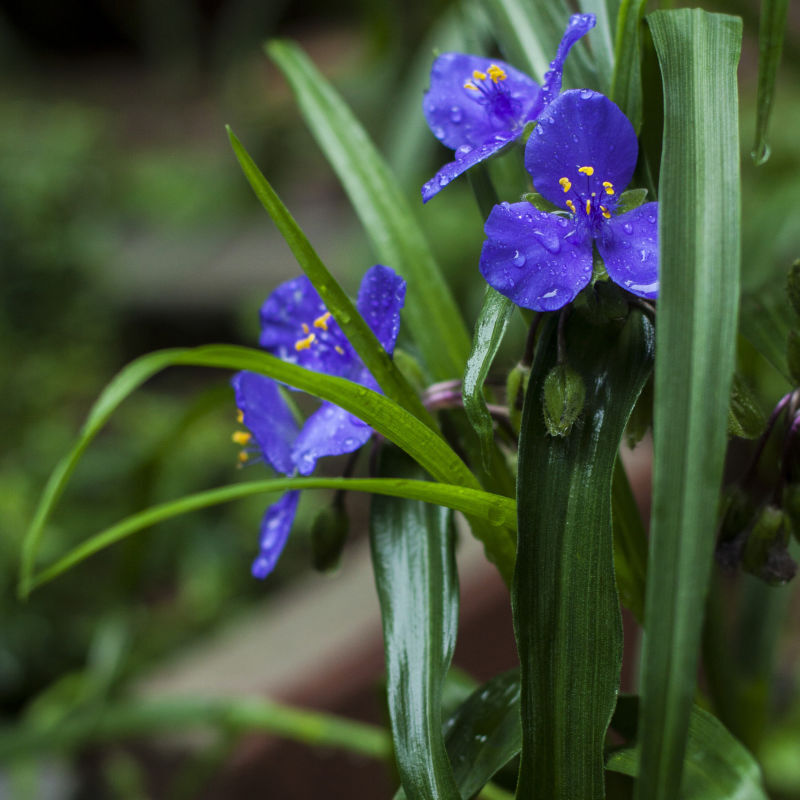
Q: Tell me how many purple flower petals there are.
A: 11